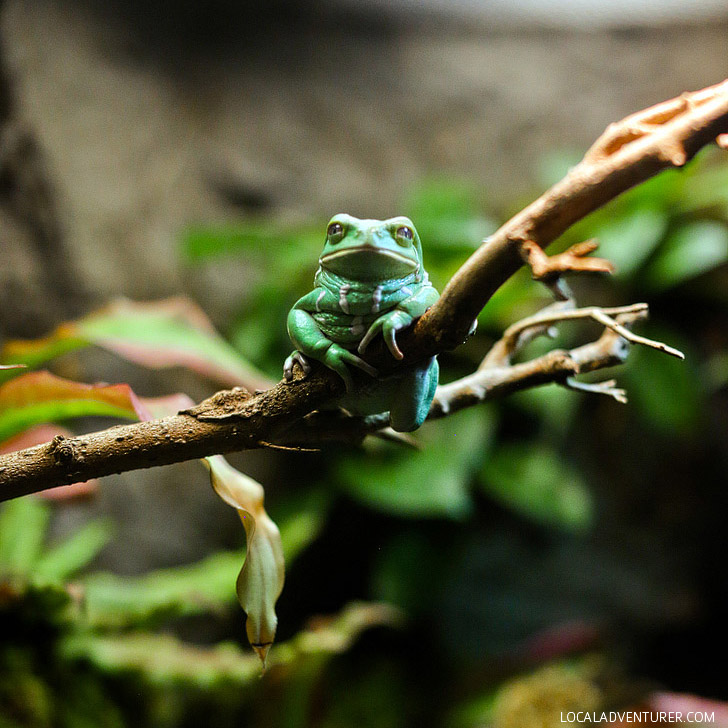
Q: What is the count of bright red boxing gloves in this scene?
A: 0